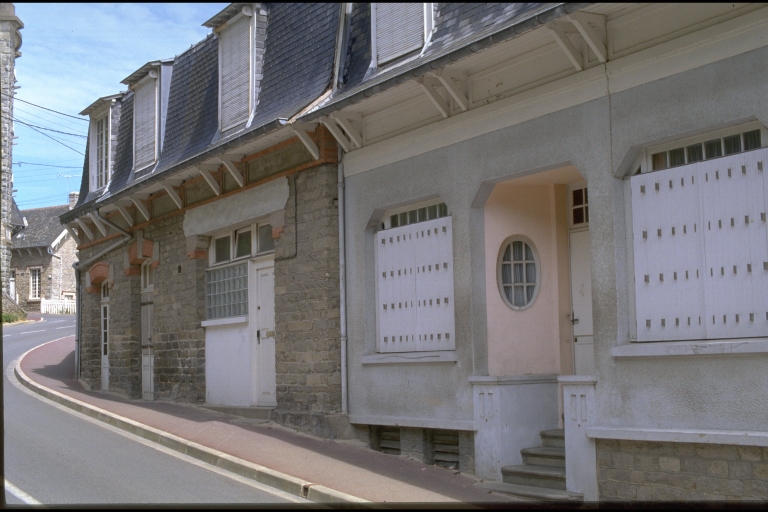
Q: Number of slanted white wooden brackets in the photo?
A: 15